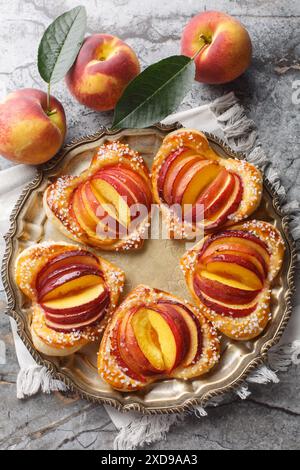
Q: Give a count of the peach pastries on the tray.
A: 5